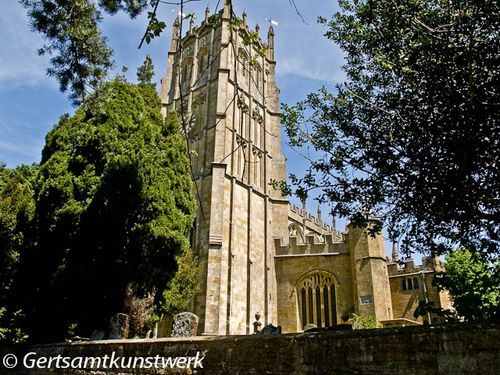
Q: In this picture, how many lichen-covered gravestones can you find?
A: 2